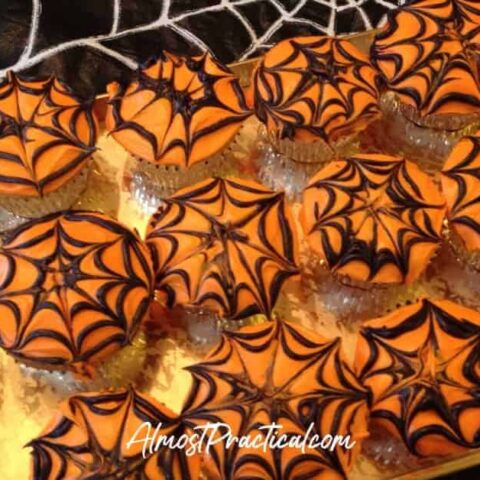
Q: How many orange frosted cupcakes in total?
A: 11